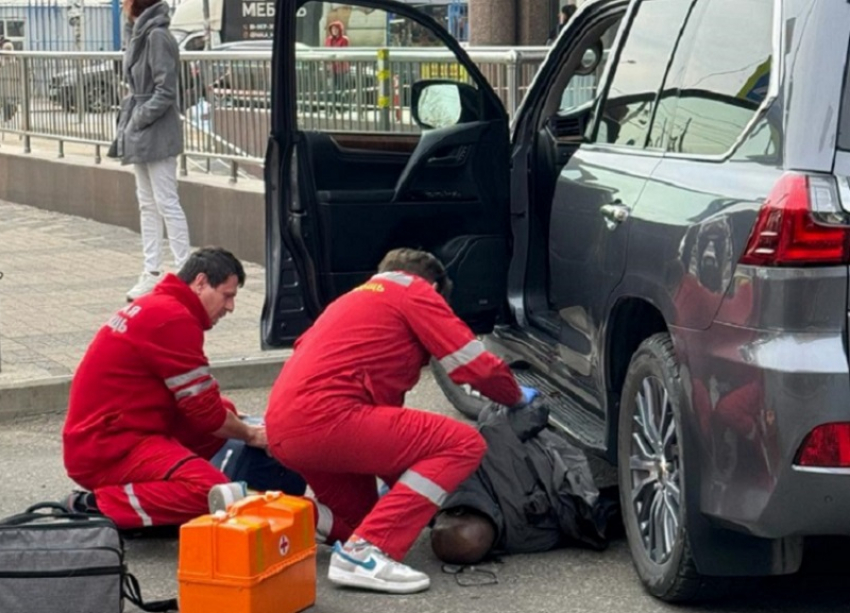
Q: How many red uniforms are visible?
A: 2